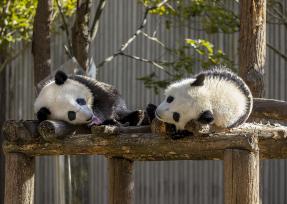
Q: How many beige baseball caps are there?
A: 0